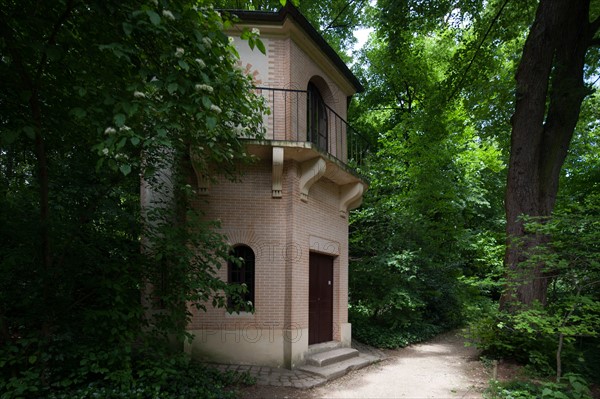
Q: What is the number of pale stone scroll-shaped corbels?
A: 4